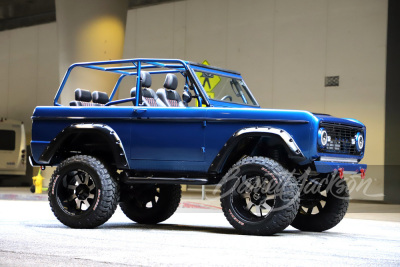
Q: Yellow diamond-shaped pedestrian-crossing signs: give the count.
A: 1